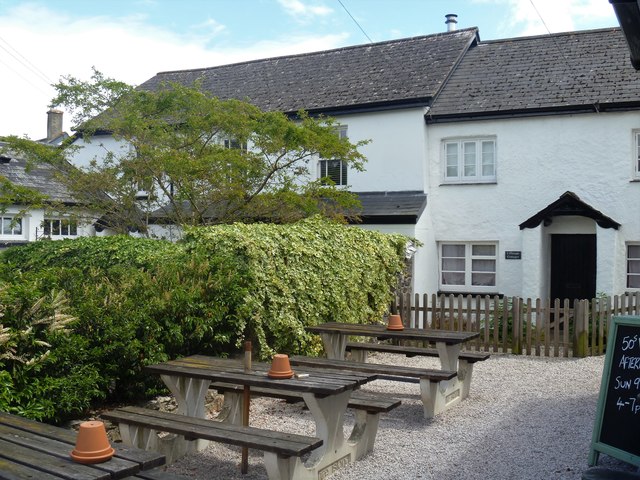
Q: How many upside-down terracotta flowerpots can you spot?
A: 3